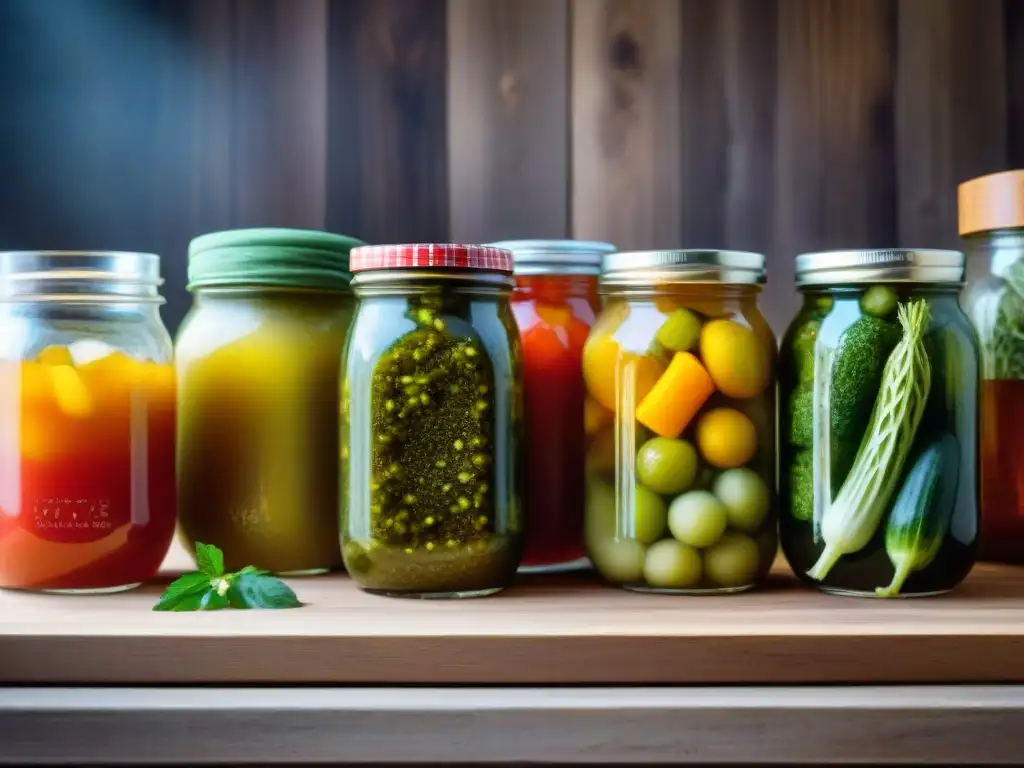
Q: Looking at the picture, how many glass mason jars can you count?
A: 7